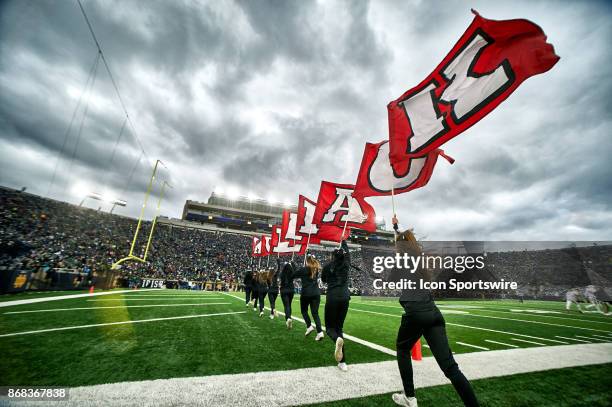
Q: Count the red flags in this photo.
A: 8